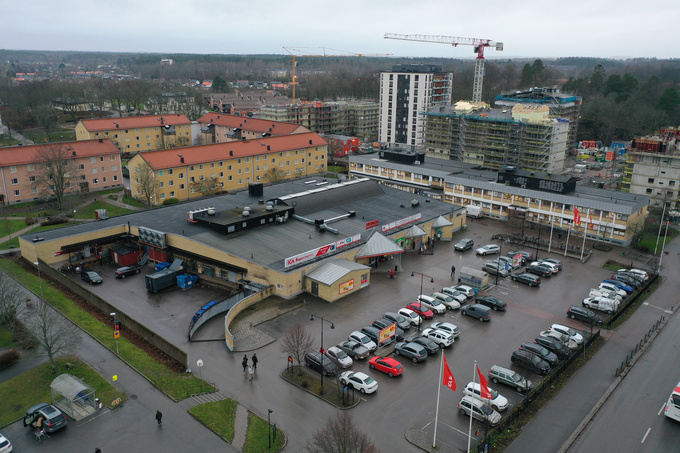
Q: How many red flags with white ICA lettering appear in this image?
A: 4